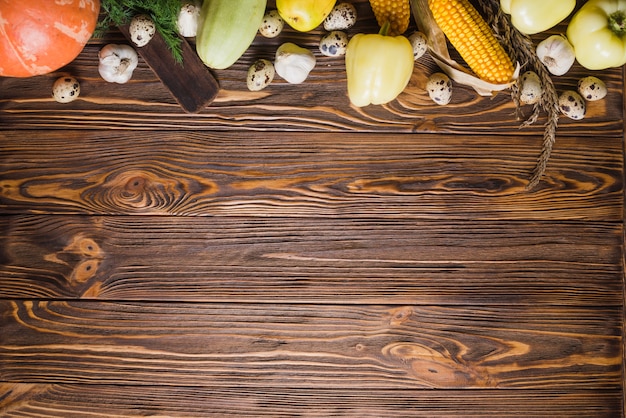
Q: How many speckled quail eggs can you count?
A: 11